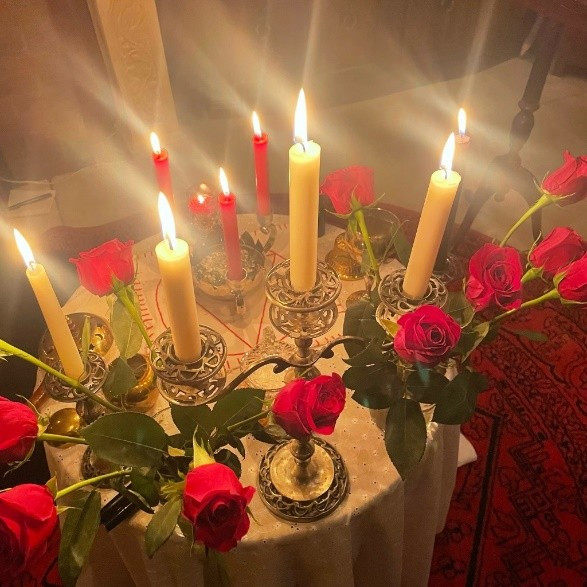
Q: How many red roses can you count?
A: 11